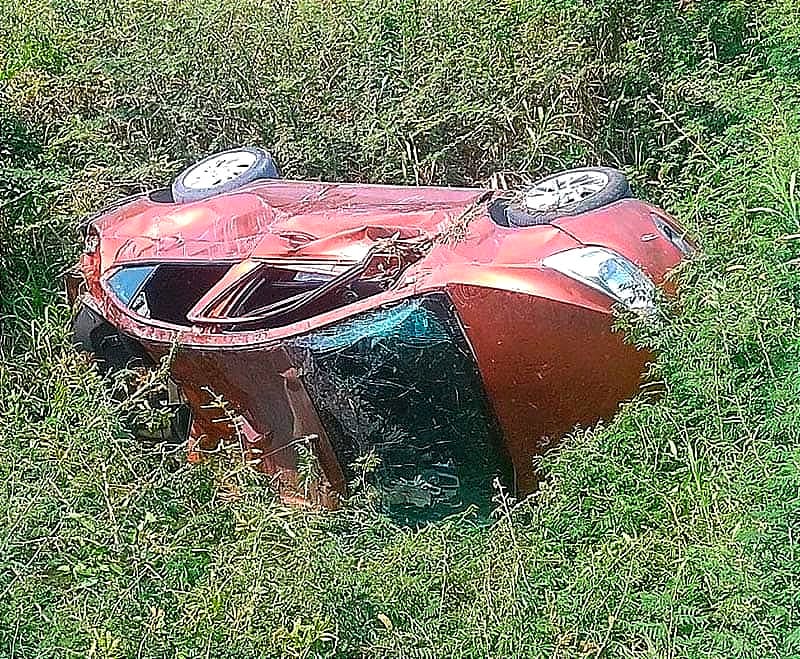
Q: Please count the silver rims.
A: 2